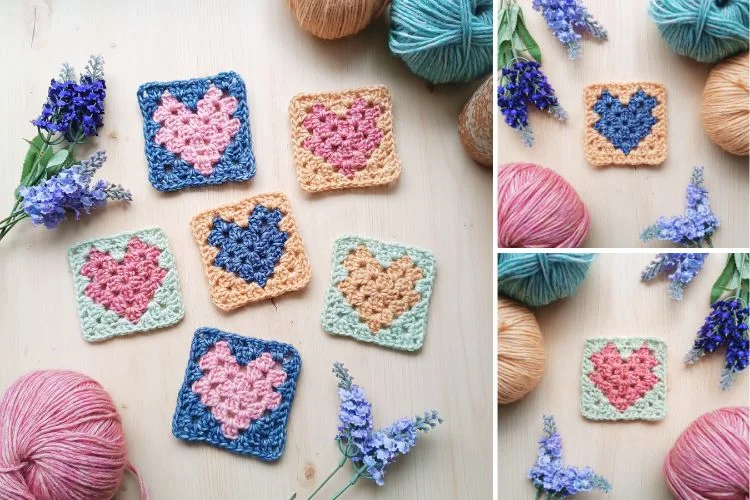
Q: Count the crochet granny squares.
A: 8